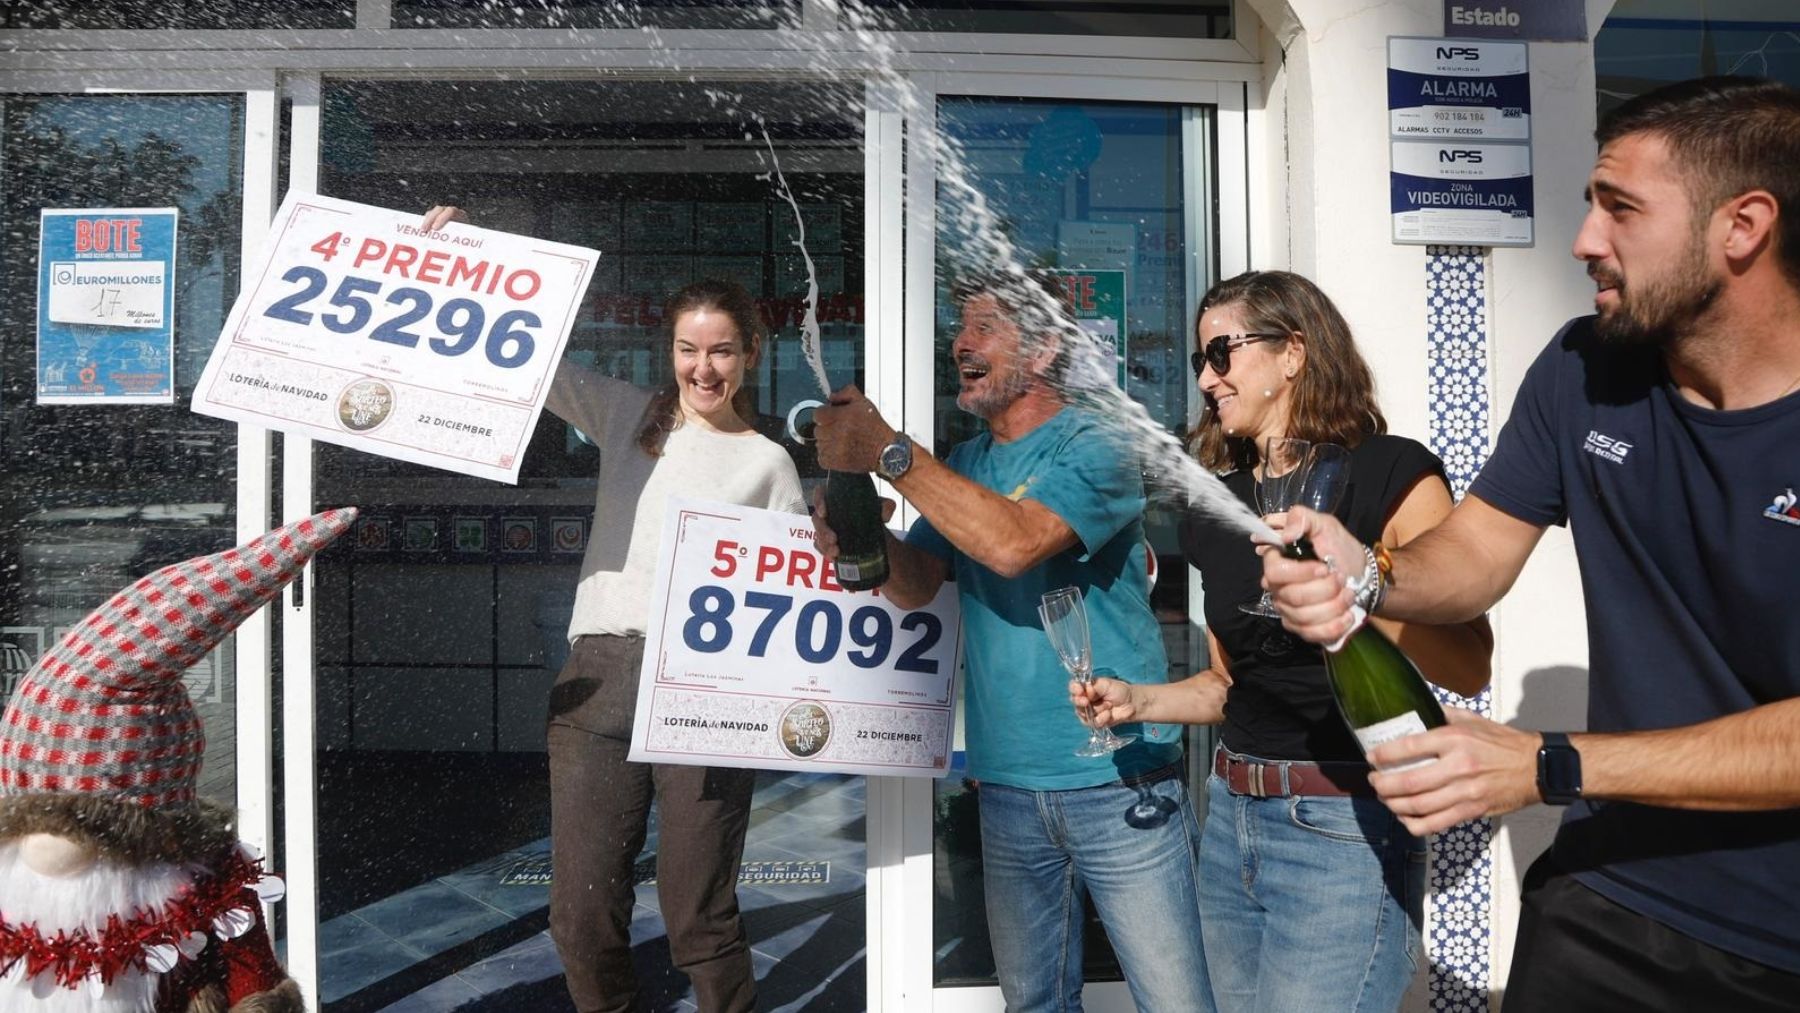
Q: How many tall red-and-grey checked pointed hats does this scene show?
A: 1